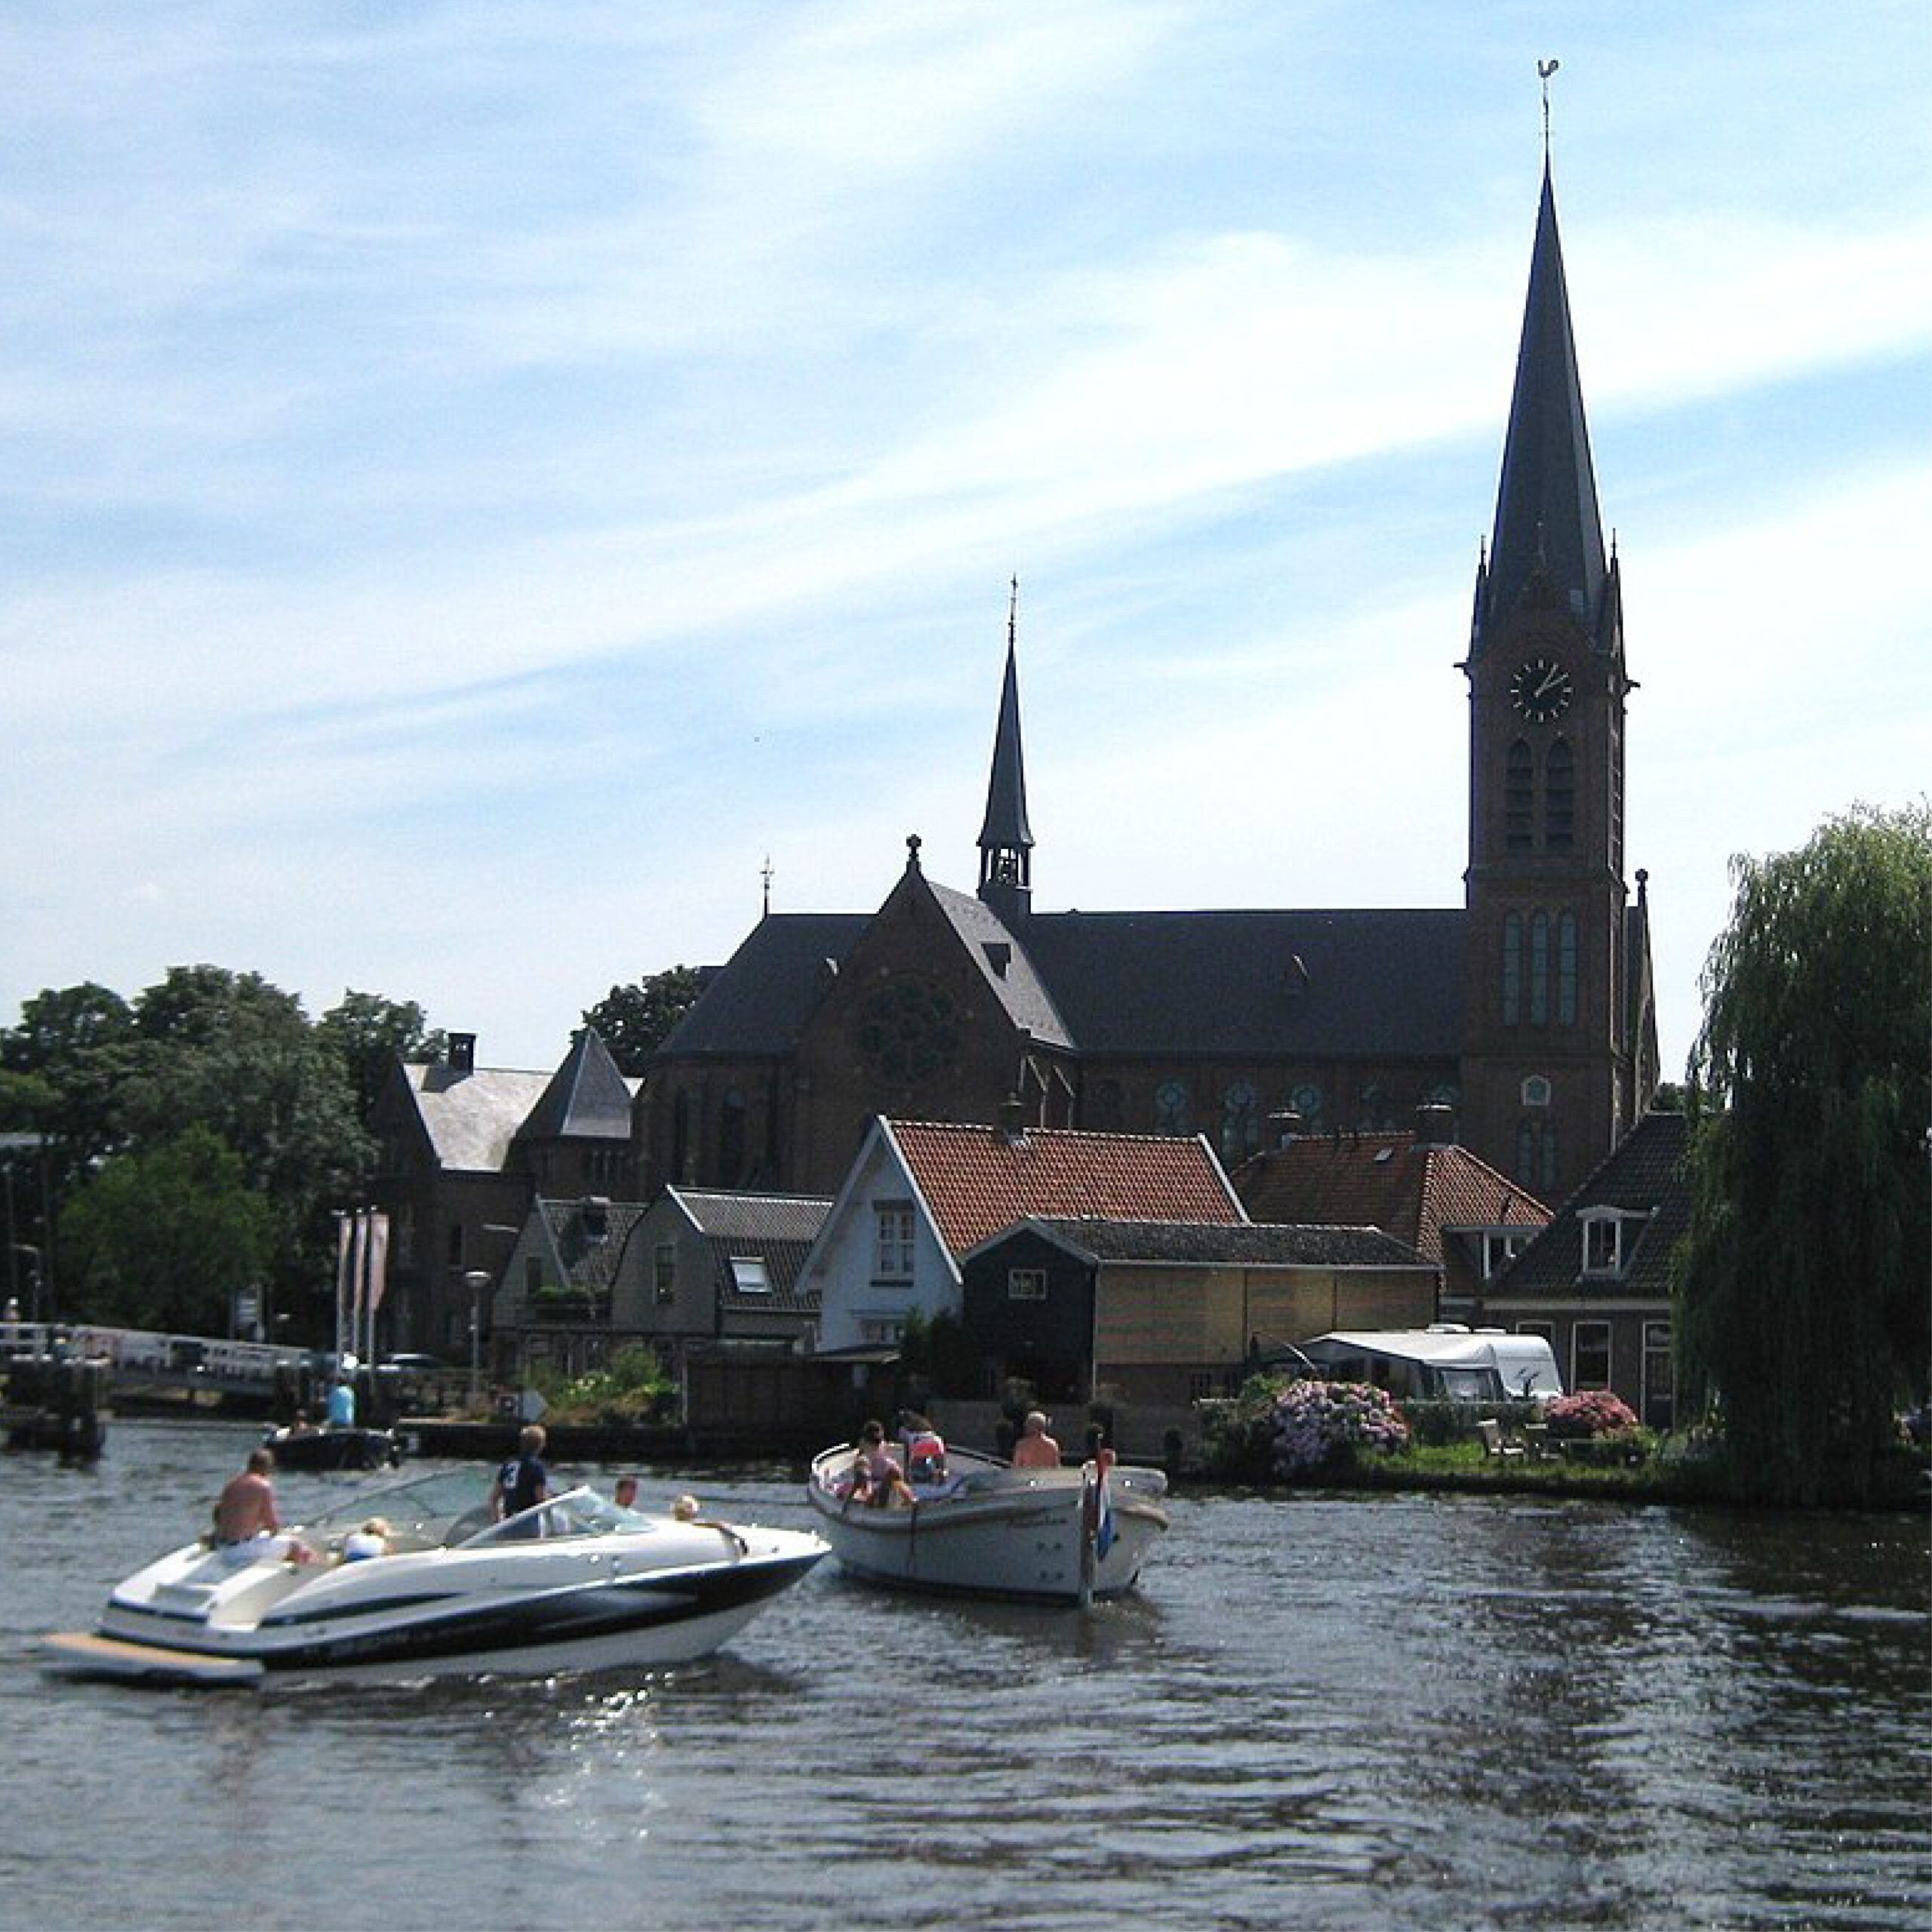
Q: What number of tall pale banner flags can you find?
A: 3